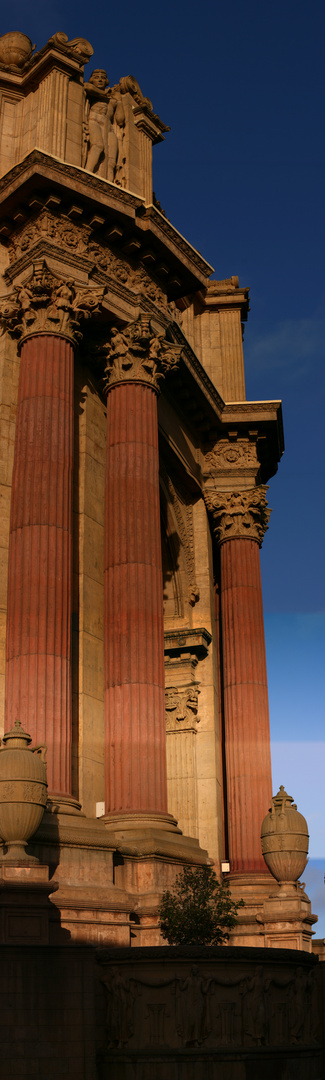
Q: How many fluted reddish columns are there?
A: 3